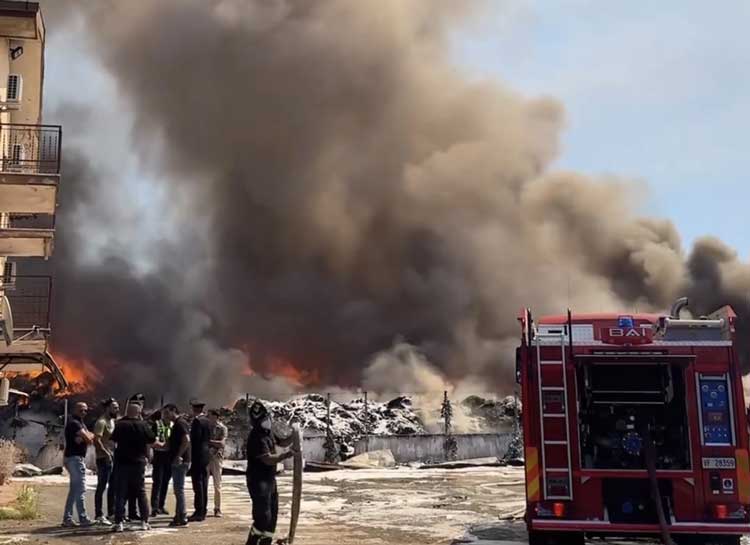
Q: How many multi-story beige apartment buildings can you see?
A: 1